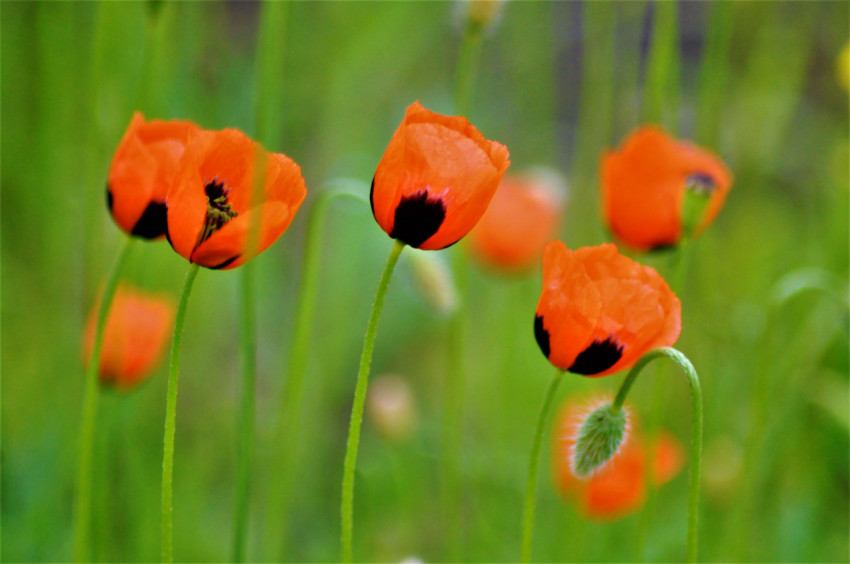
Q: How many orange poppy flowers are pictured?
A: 8